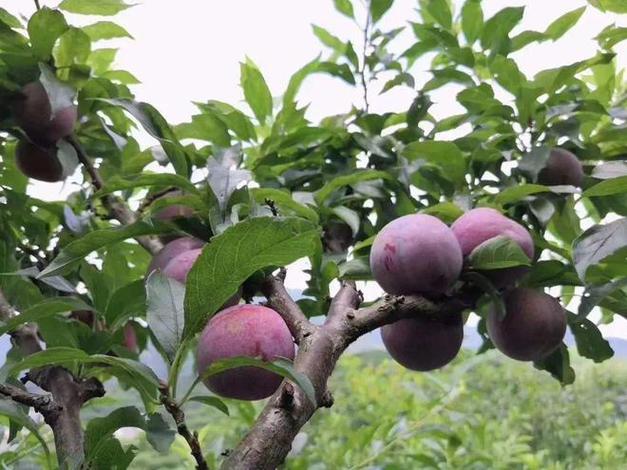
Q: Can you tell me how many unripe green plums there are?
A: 0